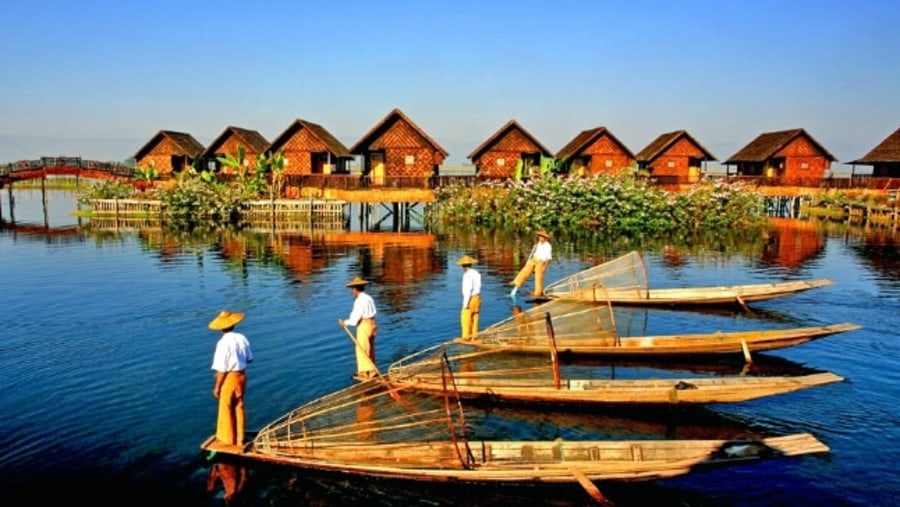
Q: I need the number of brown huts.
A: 9